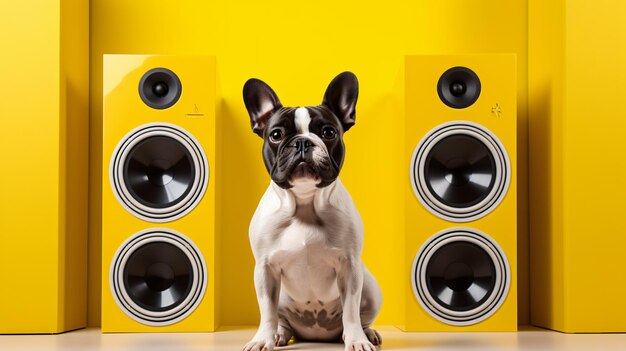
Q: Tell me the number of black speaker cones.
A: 6